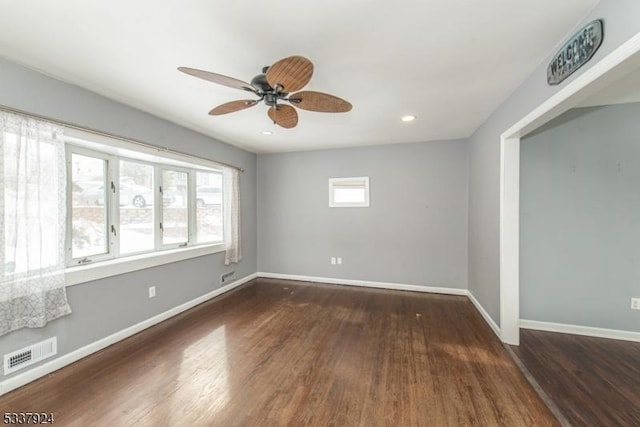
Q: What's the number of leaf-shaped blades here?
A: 5